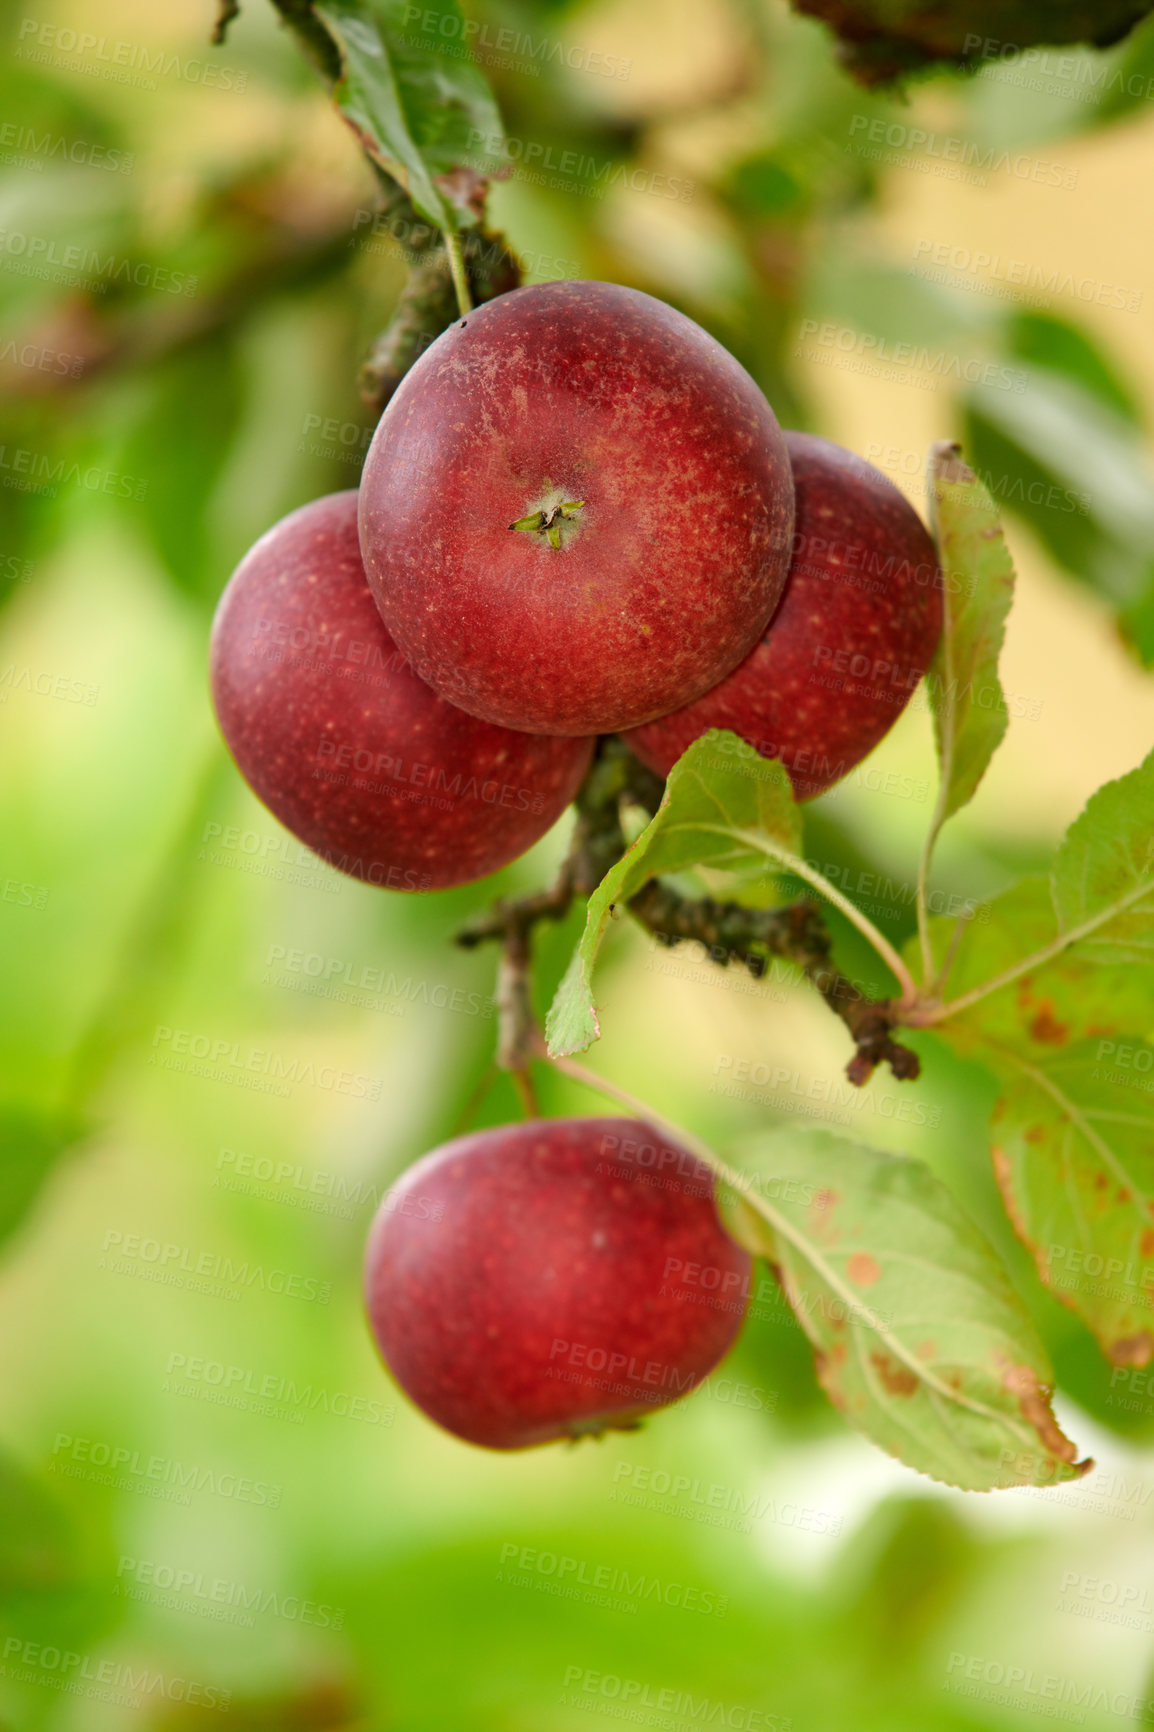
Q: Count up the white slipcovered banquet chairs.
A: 0